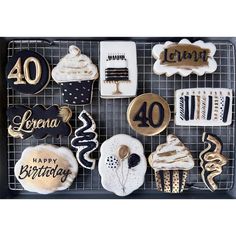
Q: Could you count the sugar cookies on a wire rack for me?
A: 12